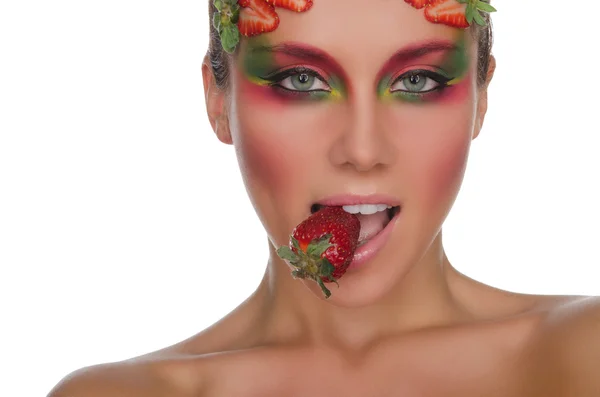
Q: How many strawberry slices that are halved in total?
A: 4